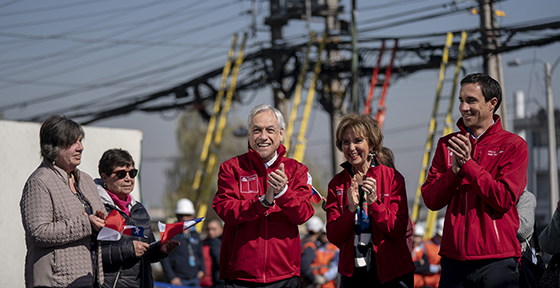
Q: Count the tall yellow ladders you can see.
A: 3